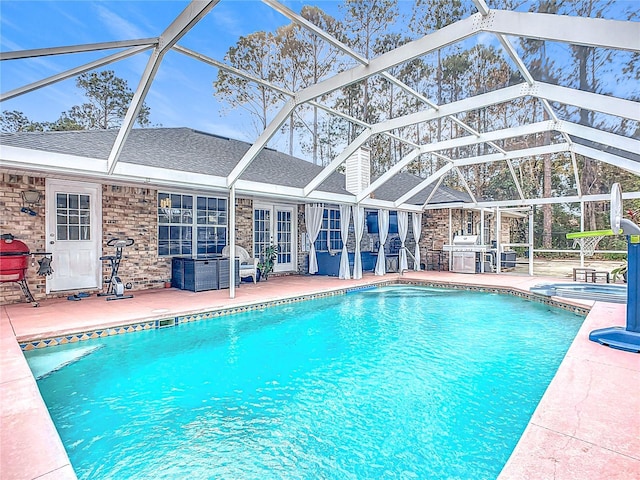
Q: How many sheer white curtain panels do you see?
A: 6